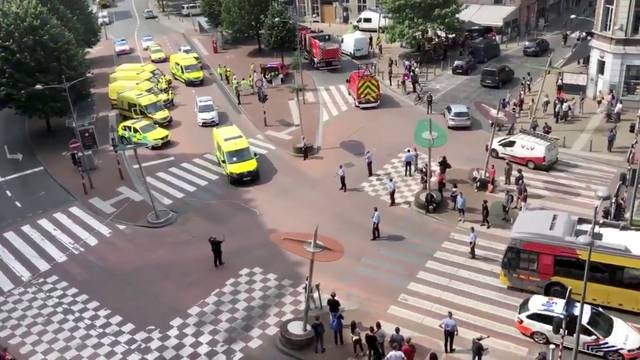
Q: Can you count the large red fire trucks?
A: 2